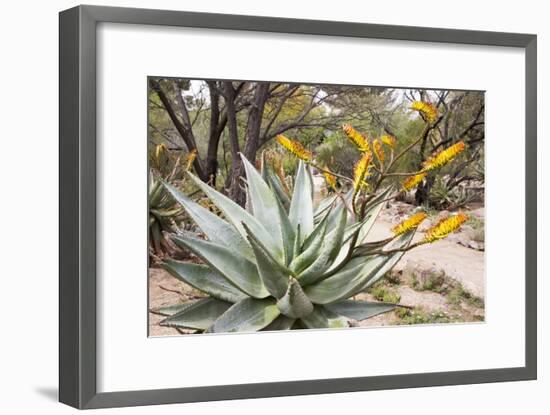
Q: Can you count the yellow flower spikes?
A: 11